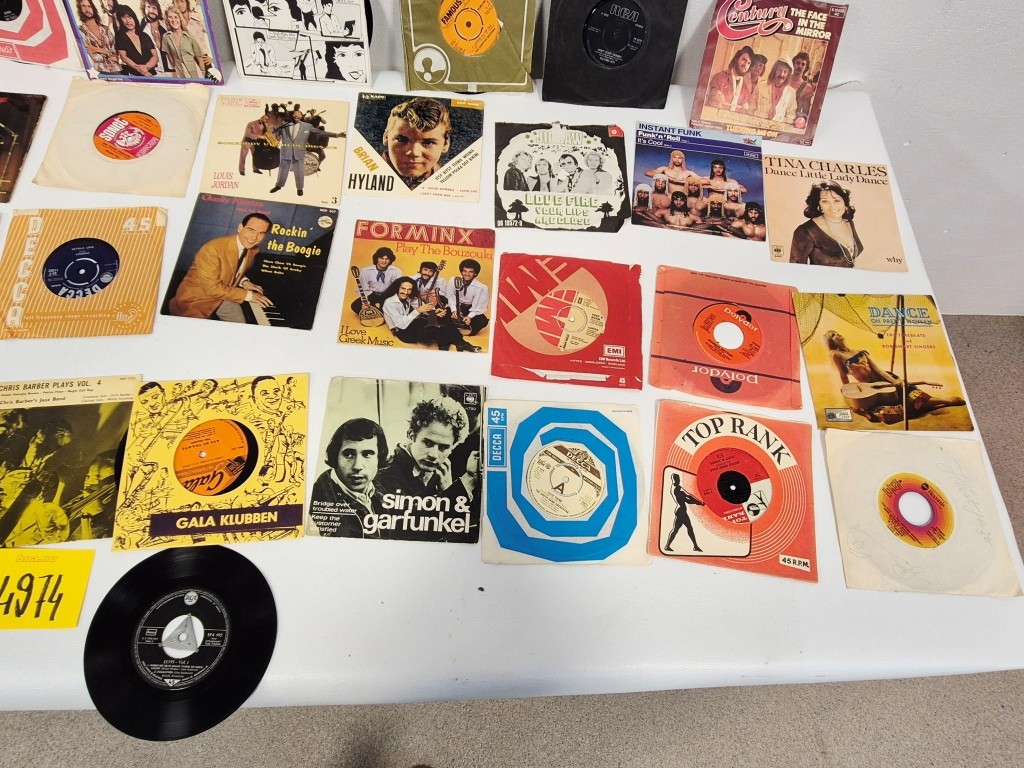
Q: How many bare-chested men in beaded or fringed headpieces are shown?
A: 9